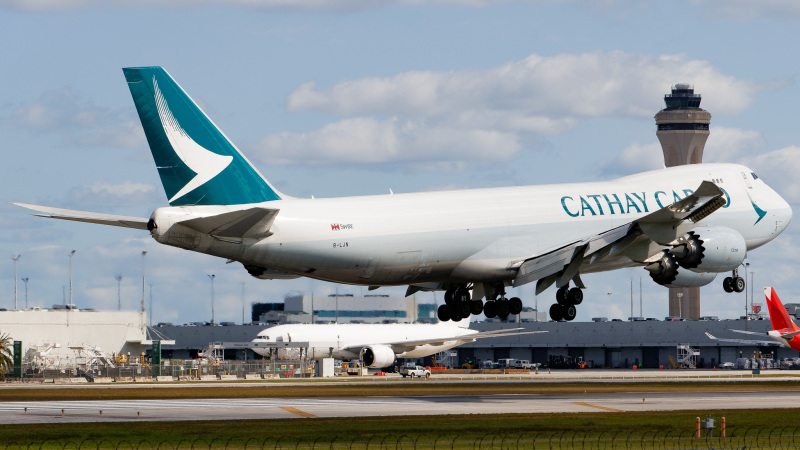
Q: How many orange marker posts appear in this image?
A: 2